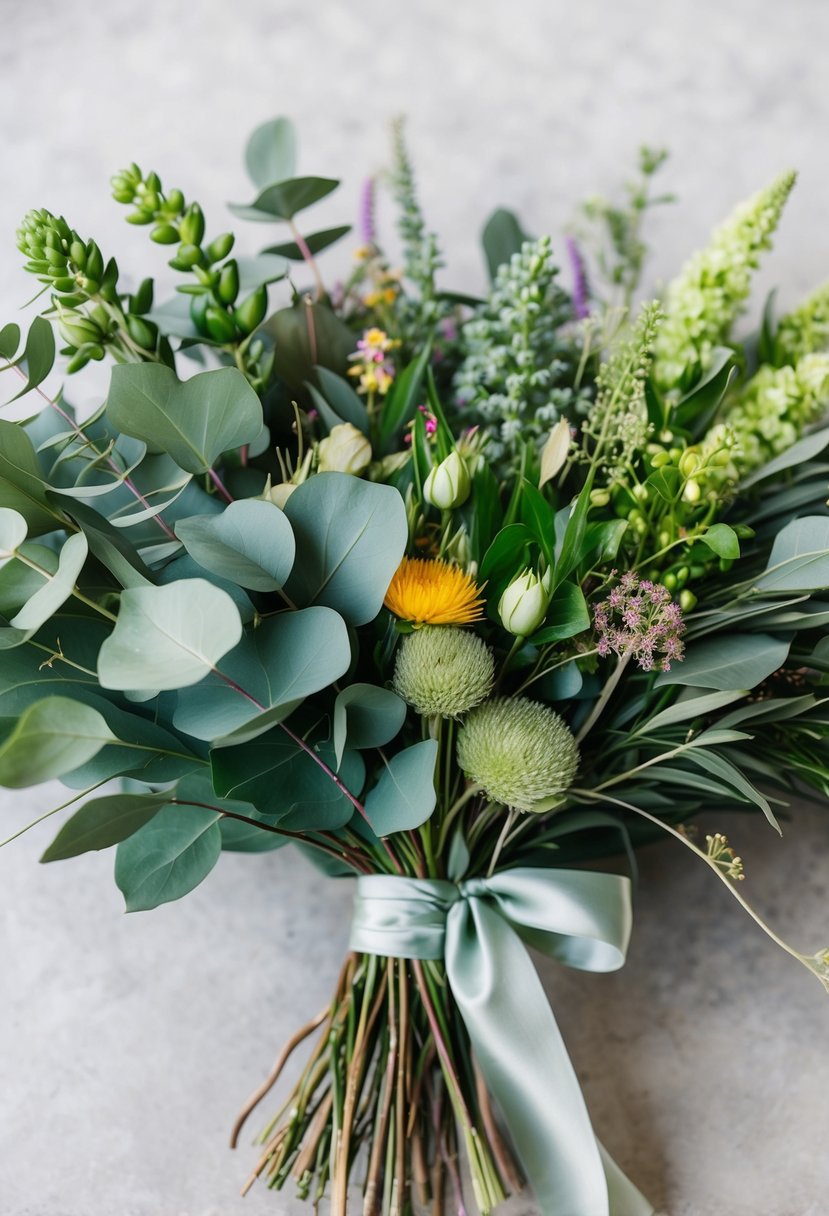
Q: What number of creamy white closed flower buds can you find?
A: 3